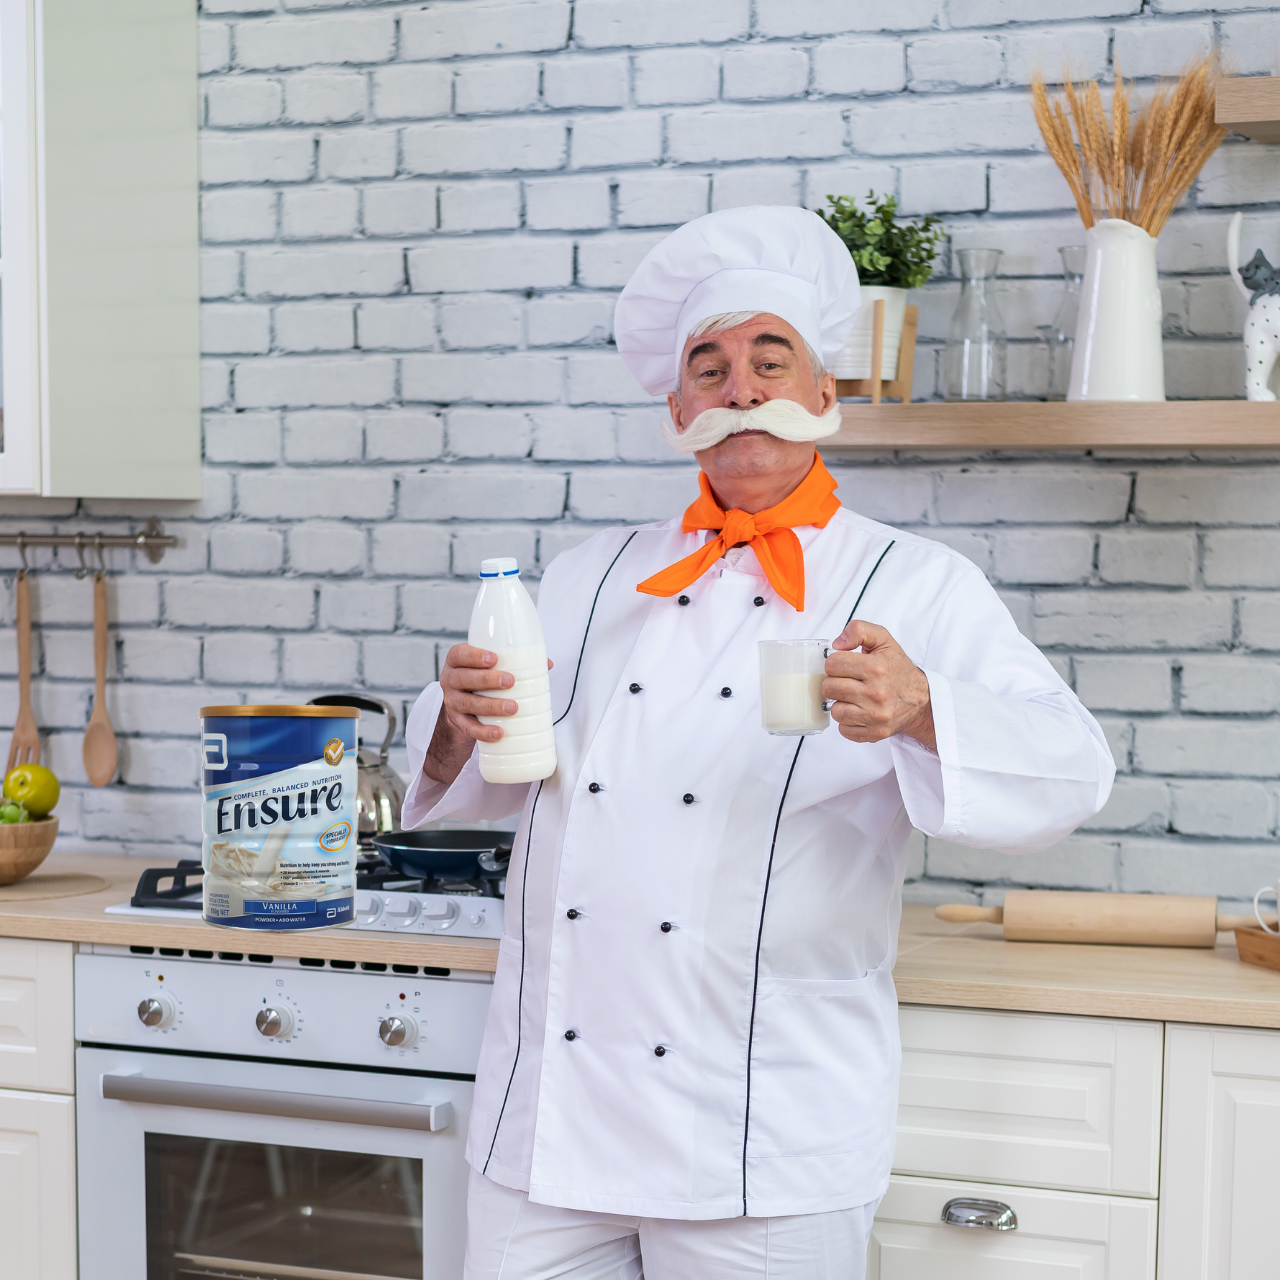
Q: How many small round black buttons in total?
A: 10